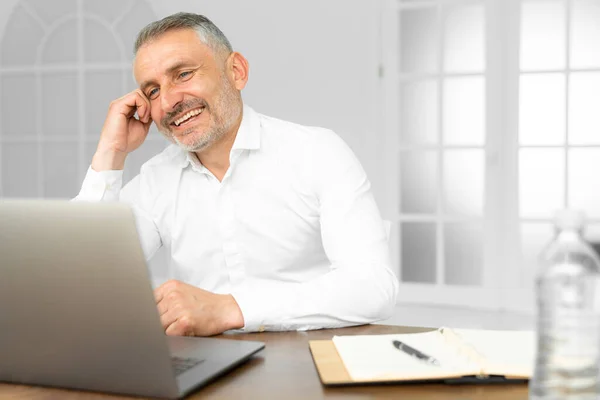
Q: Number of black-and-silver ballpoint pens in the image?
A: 1